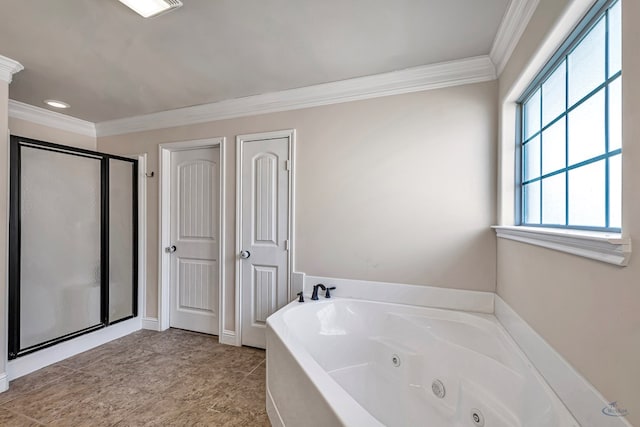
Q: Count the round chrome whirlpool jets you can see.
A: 3